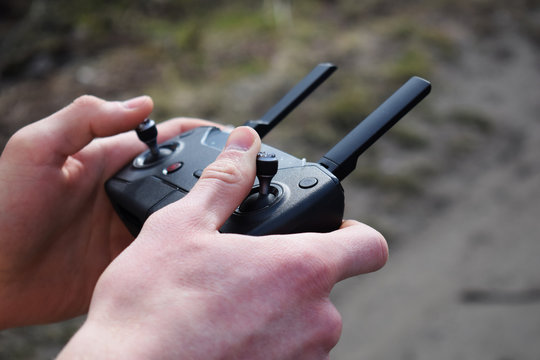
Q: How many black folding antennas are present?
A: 2